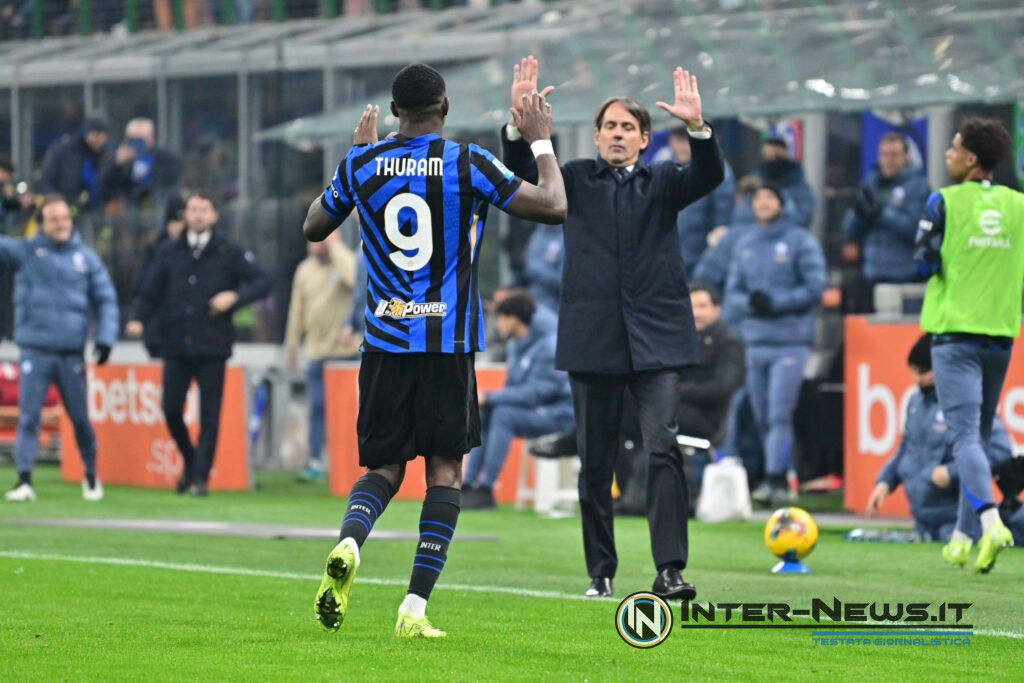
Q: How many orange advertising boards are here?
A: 3